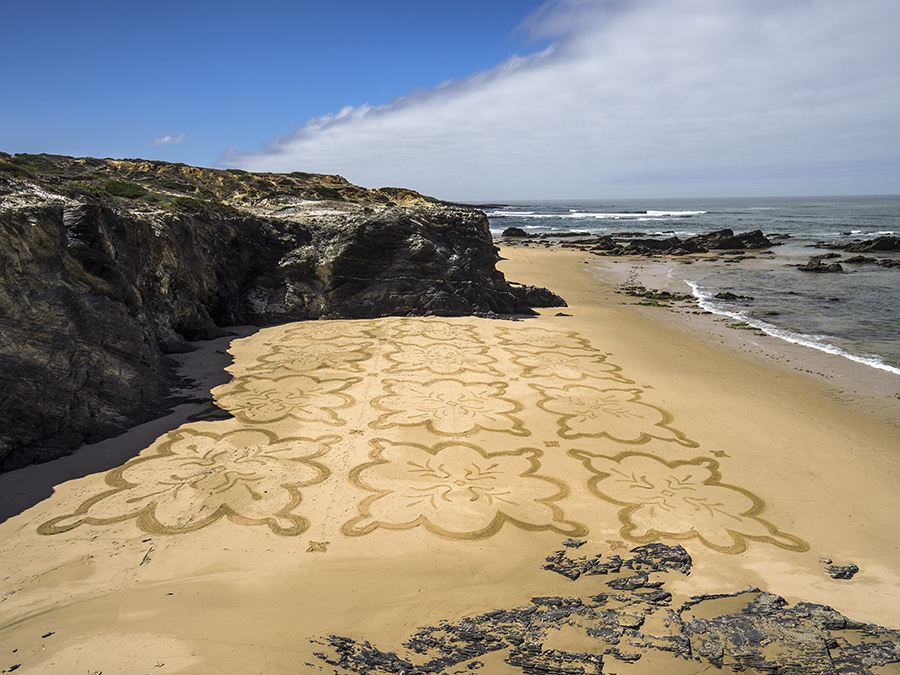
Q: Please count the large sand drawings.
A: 12